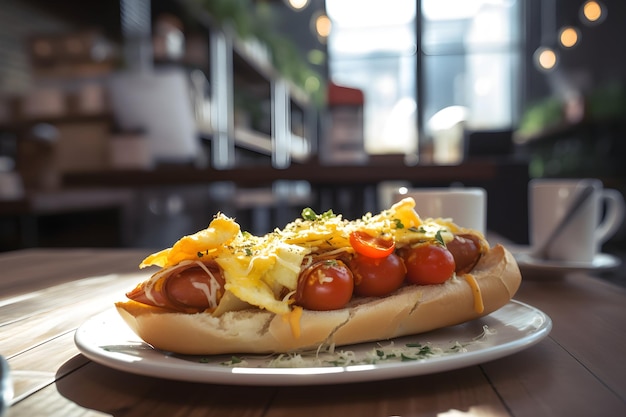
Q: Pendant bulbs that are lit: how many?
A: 5